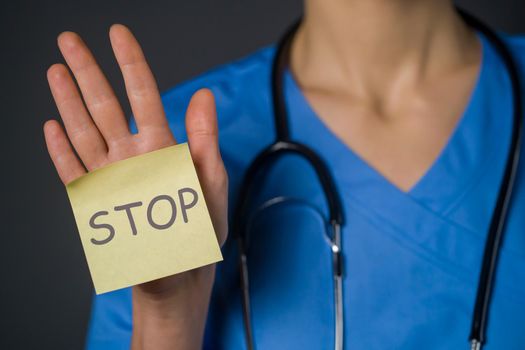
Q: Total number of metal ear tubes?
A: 2